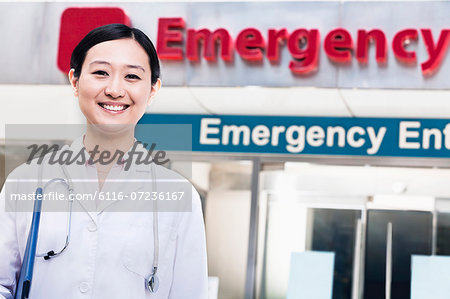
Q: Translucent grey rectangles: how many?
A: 2